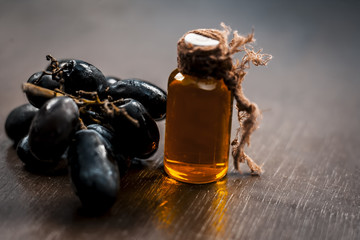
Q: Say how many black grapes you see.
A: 10